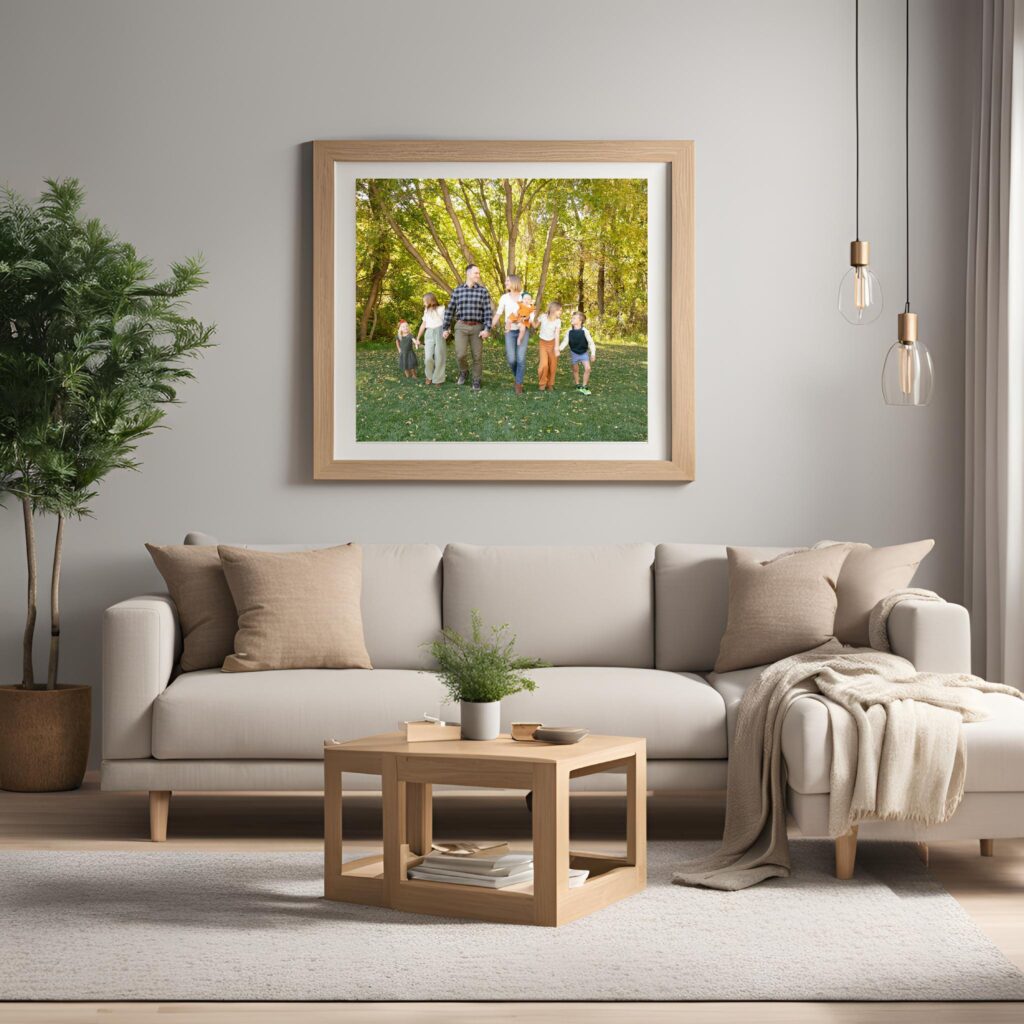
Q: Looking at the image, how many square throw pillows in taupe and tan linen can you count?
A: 4